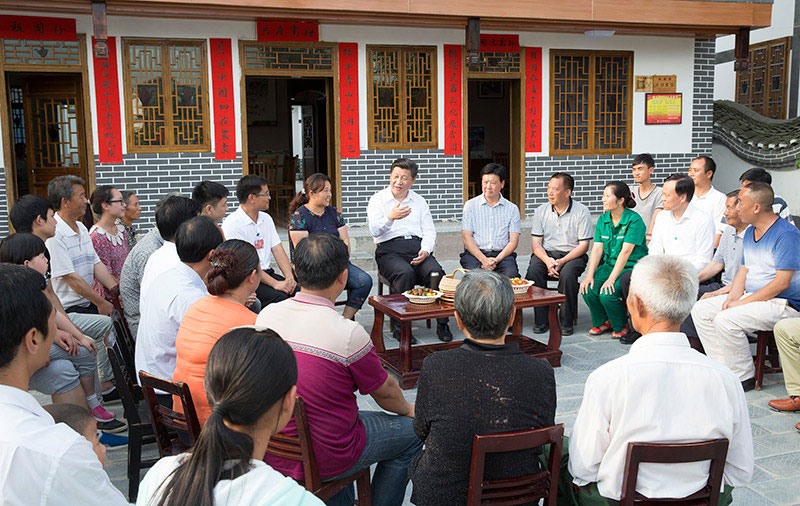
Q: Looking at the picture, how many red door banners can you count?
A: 8